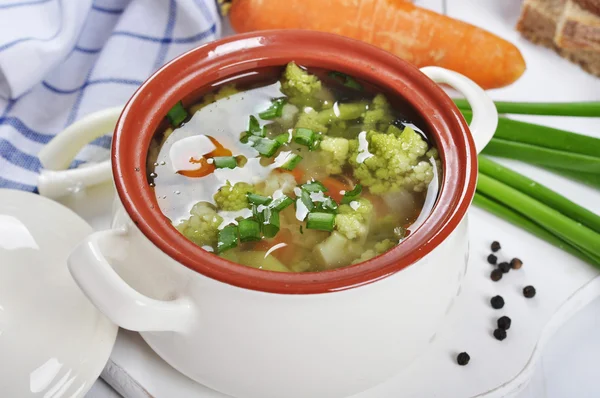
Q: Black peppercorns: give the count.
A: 10